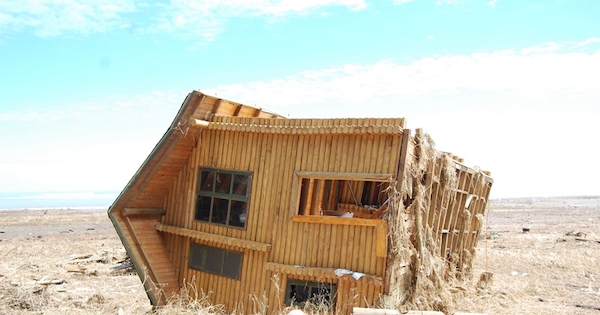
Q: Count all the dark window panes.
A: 11